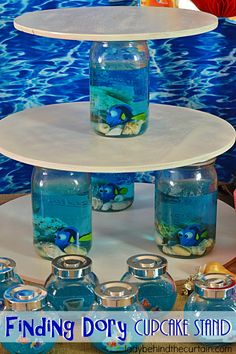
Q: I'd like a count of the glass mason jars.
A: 4